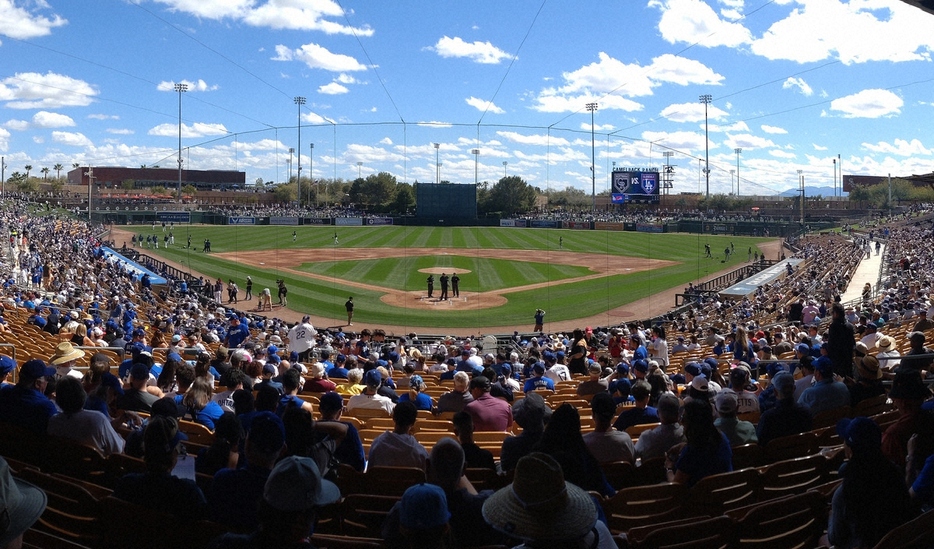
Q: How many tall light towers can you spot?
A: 4